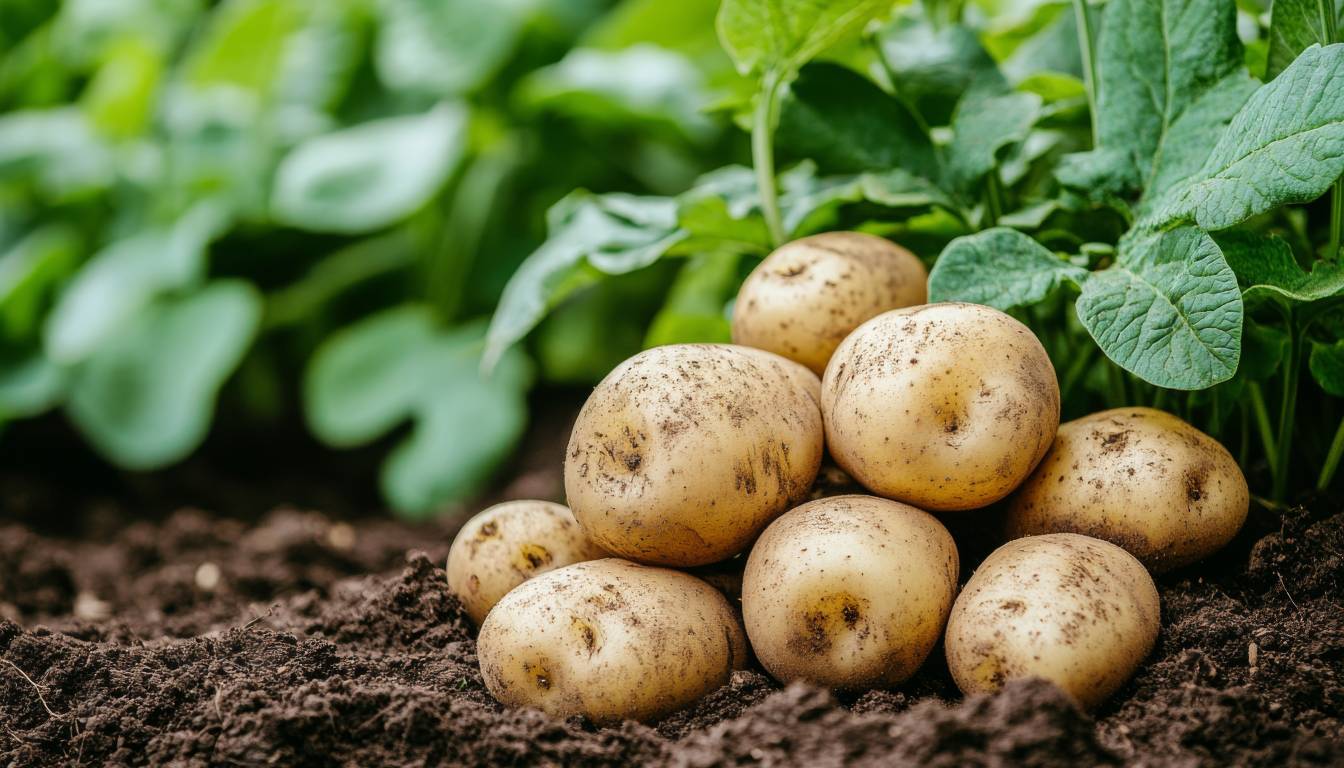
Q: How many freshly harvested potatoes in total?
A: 8